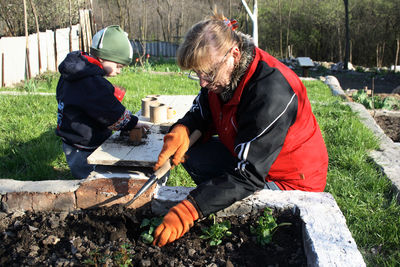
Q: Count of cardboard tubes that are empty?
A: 4